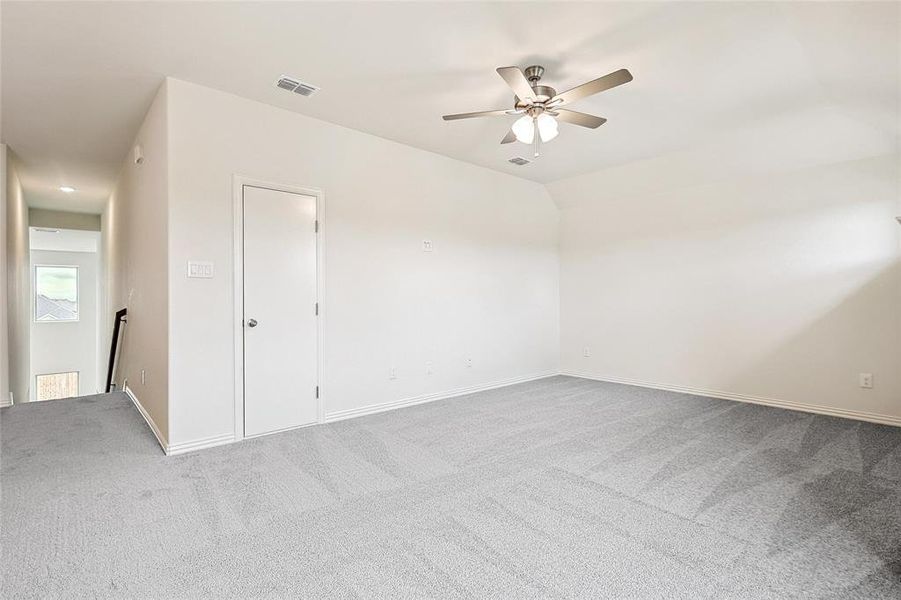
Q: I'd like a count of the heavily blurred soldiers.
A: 0